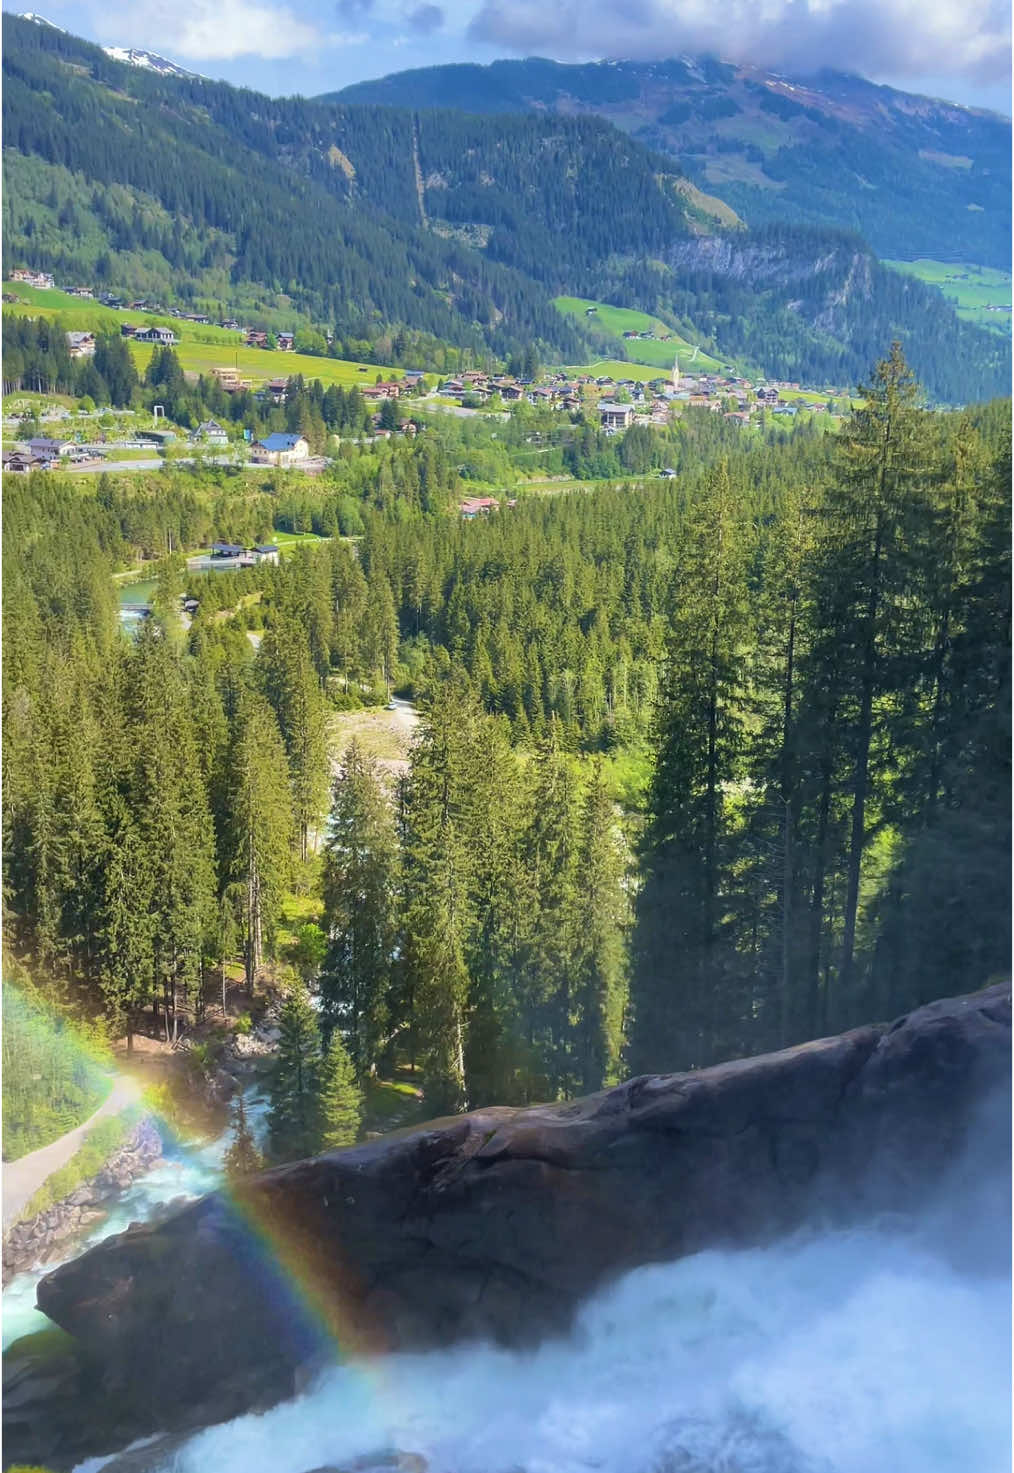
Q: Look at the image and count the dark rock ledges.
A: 1